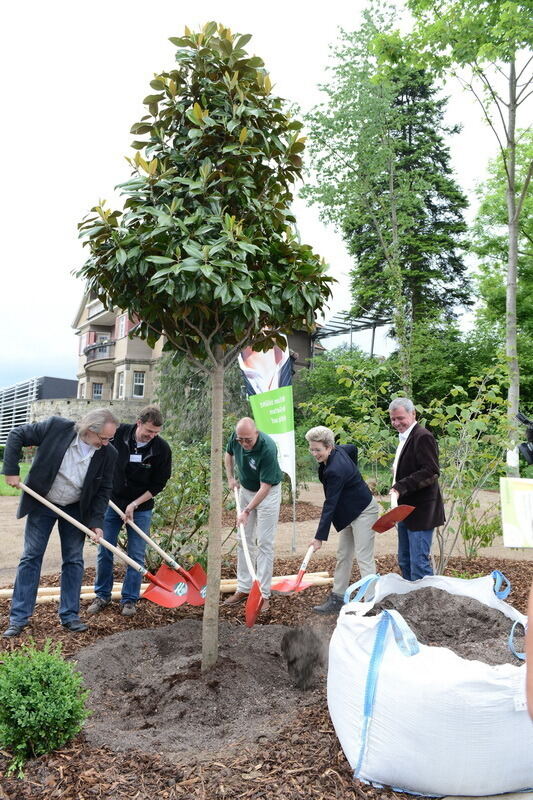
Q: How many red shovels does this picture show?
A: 5